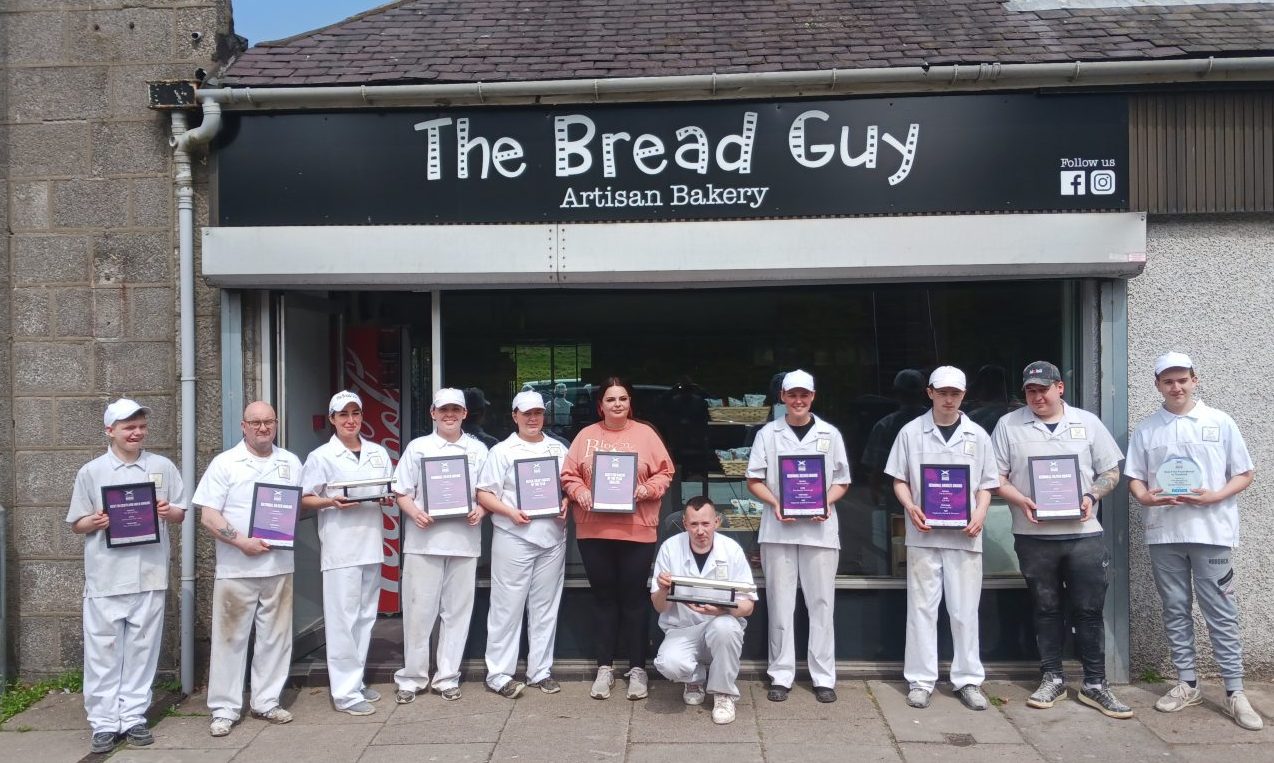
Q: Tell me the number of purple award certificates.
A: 8